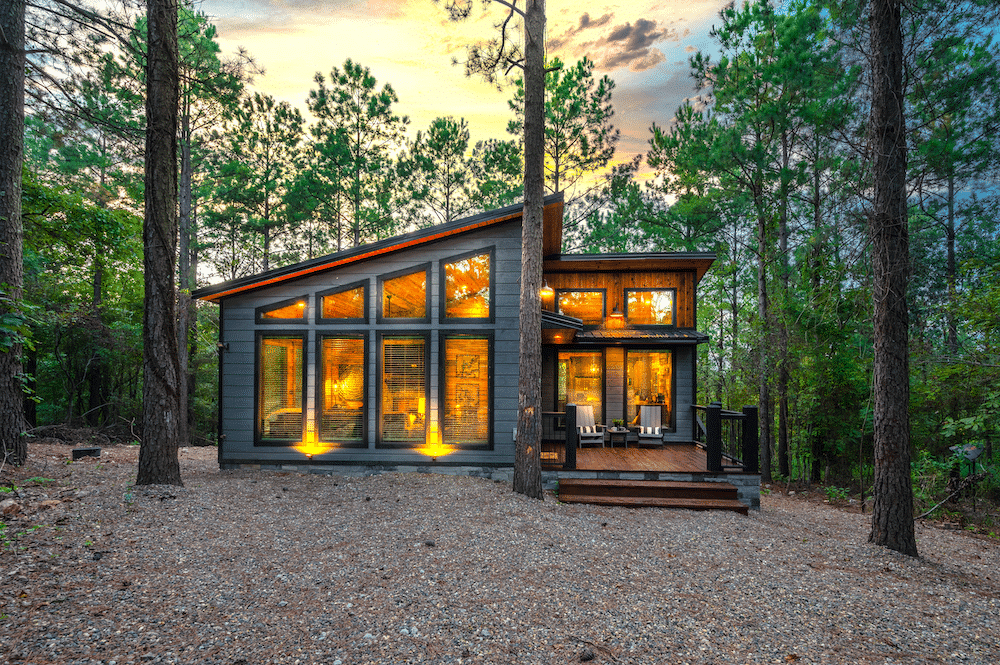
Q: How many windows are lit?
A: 12